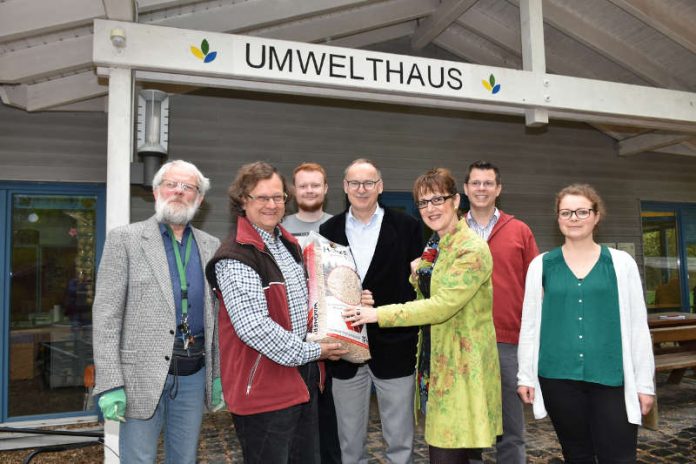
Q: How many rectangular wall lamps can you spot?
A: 1